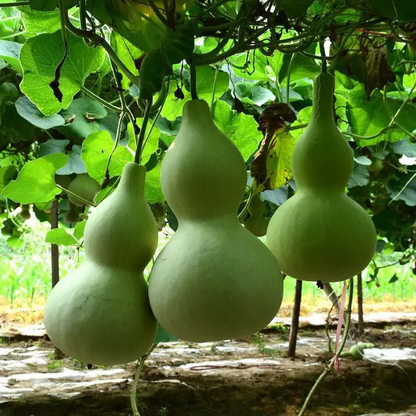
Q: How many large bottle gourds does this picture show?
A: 3